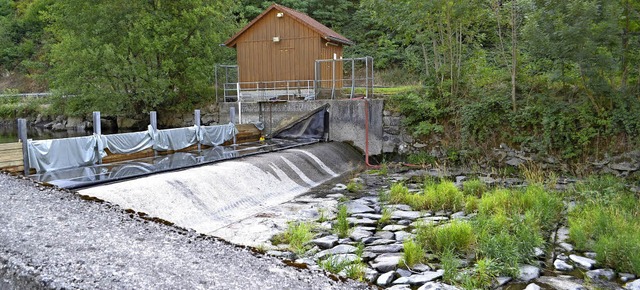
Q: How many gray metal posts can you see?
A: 5